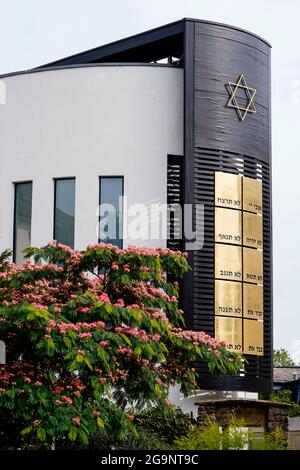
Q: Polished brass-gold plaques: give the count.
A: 10